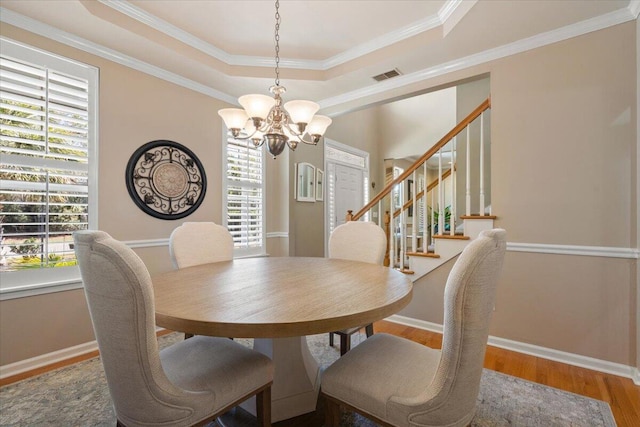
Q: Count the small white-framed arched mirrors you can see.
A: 2